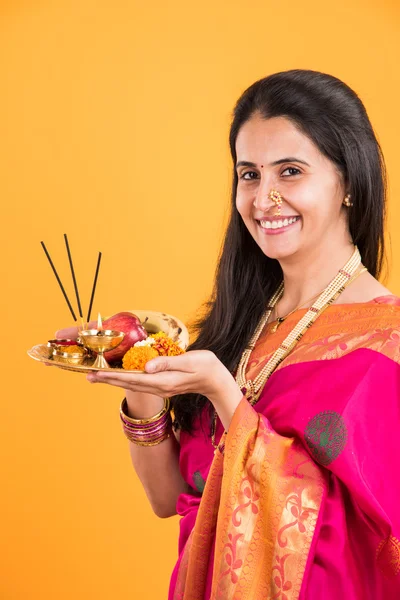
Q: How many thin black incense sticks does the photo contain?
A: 3